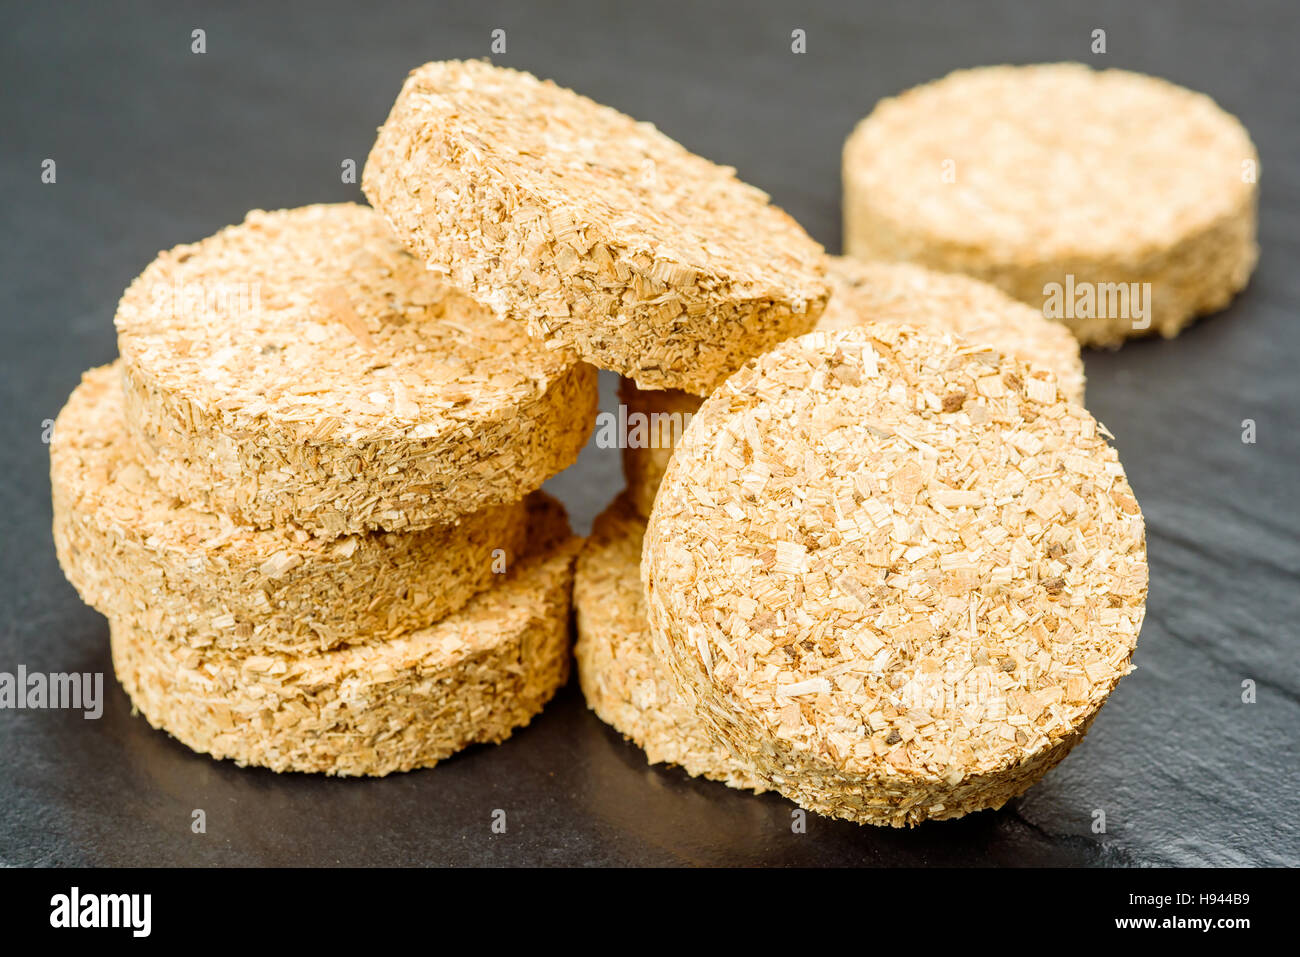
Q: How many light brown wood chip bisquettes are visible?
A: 8